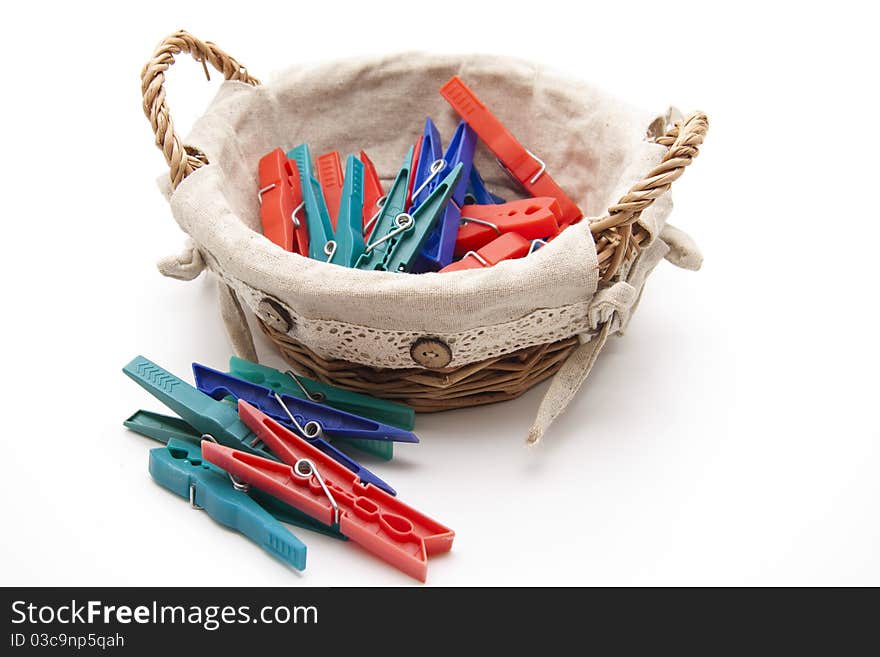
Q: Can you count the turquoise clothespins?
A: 5